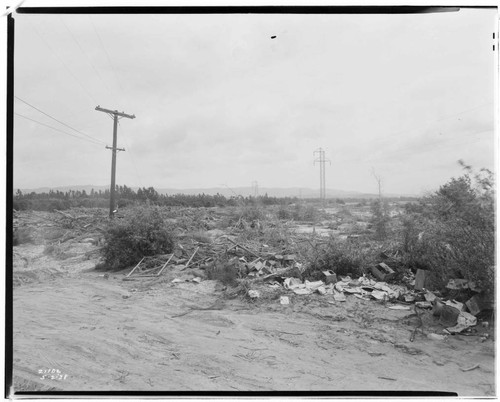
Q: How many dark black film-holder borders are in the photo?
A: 3